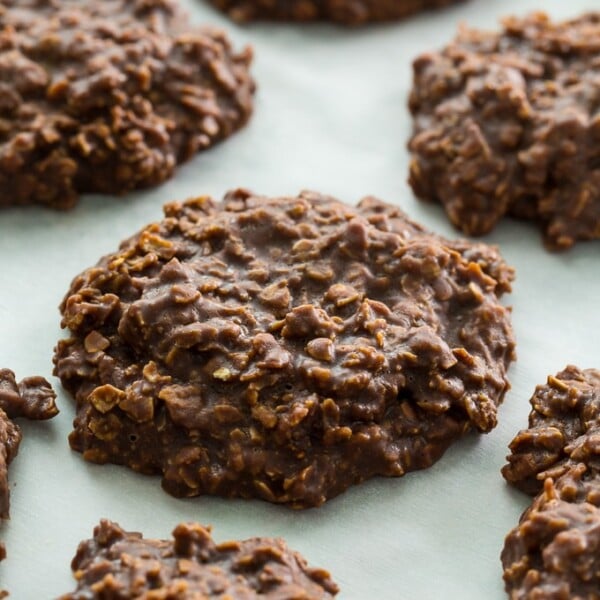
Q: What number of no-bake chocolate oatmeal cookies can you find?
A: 7